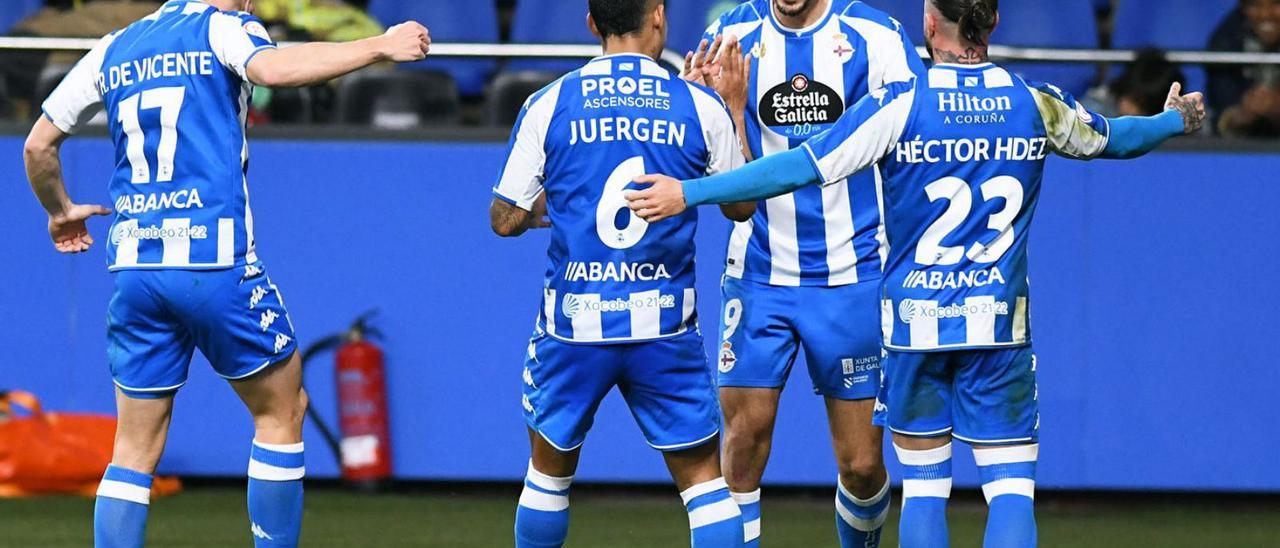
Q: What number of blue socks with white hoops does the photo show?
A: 8